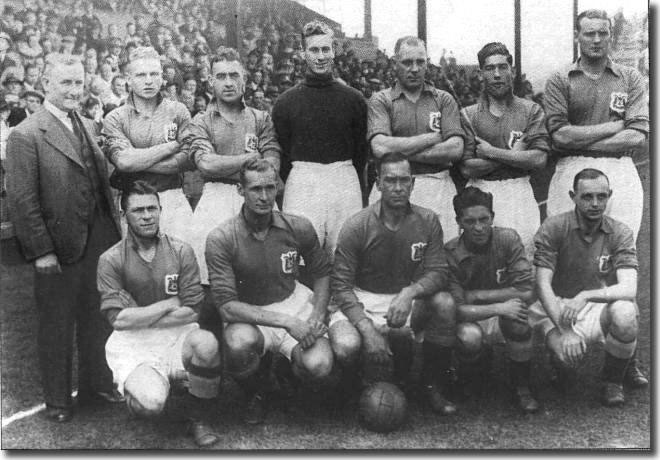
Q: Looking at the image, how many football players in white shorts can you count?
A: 11